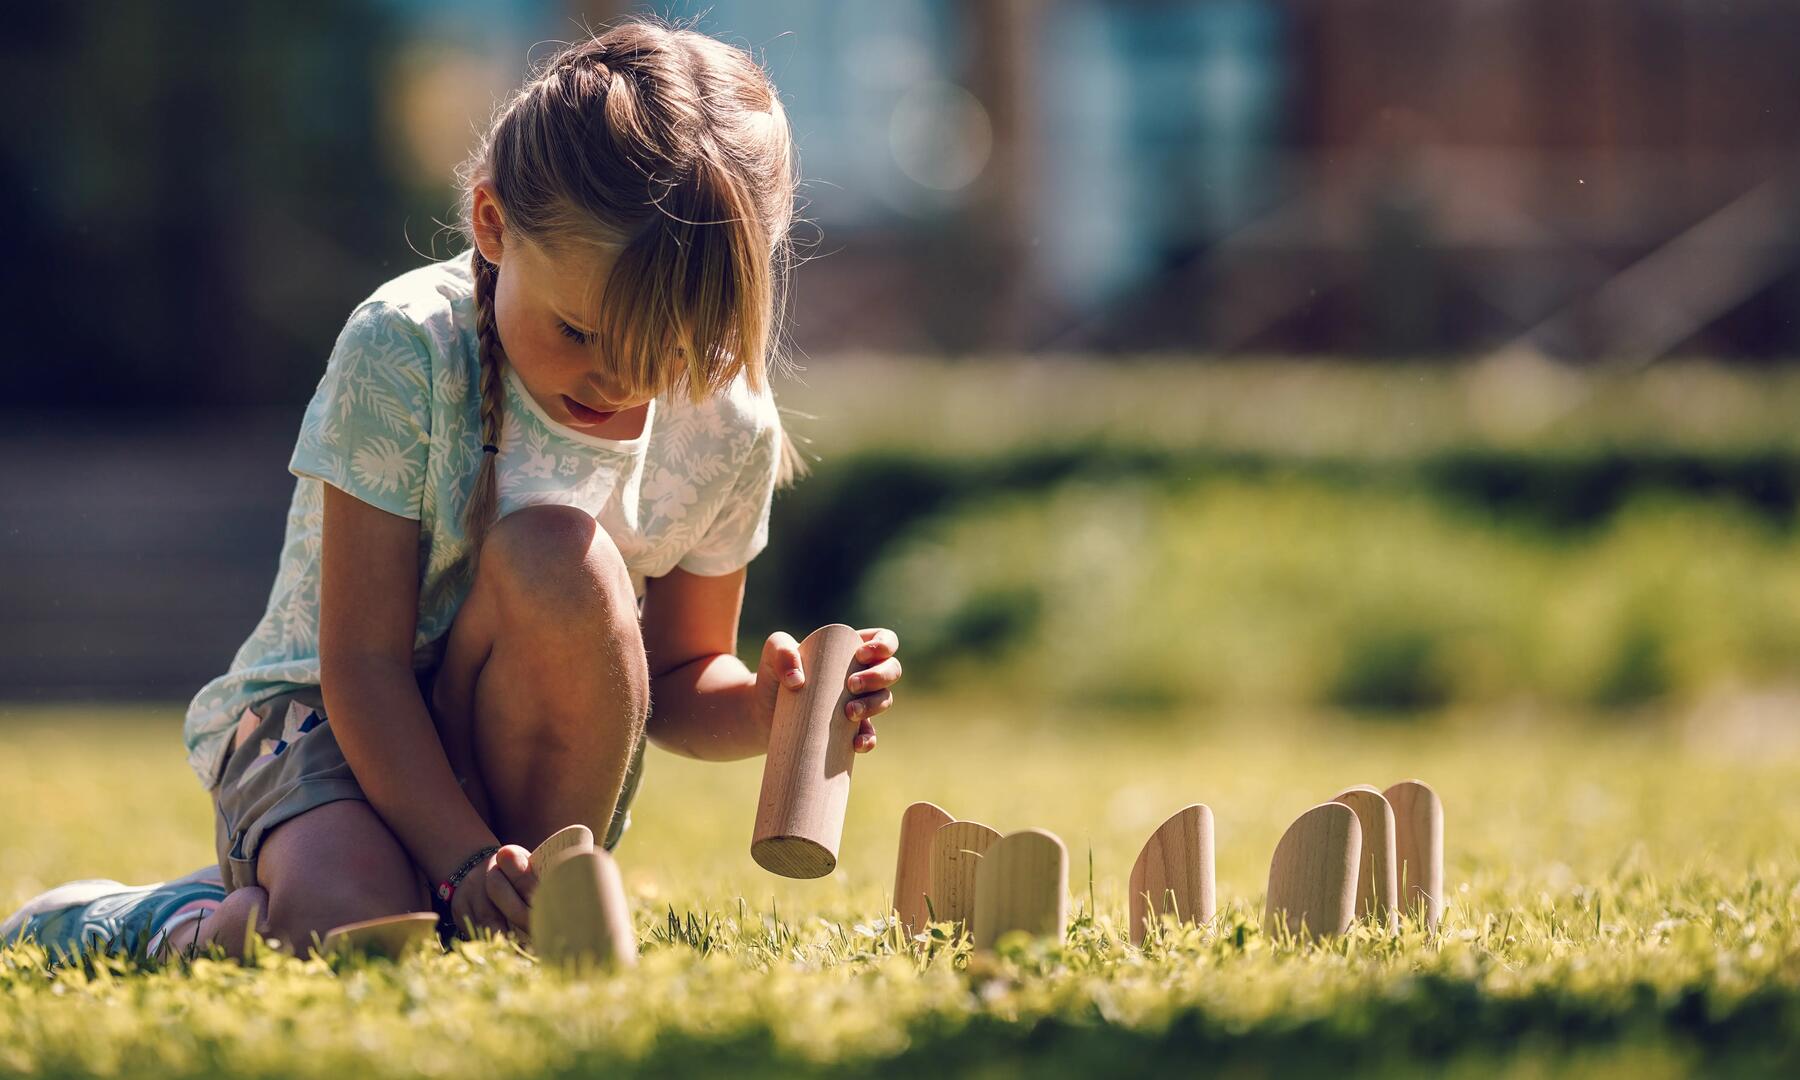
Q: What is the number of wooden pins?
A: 11